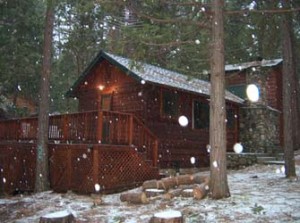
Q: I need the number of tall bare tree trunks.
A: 3